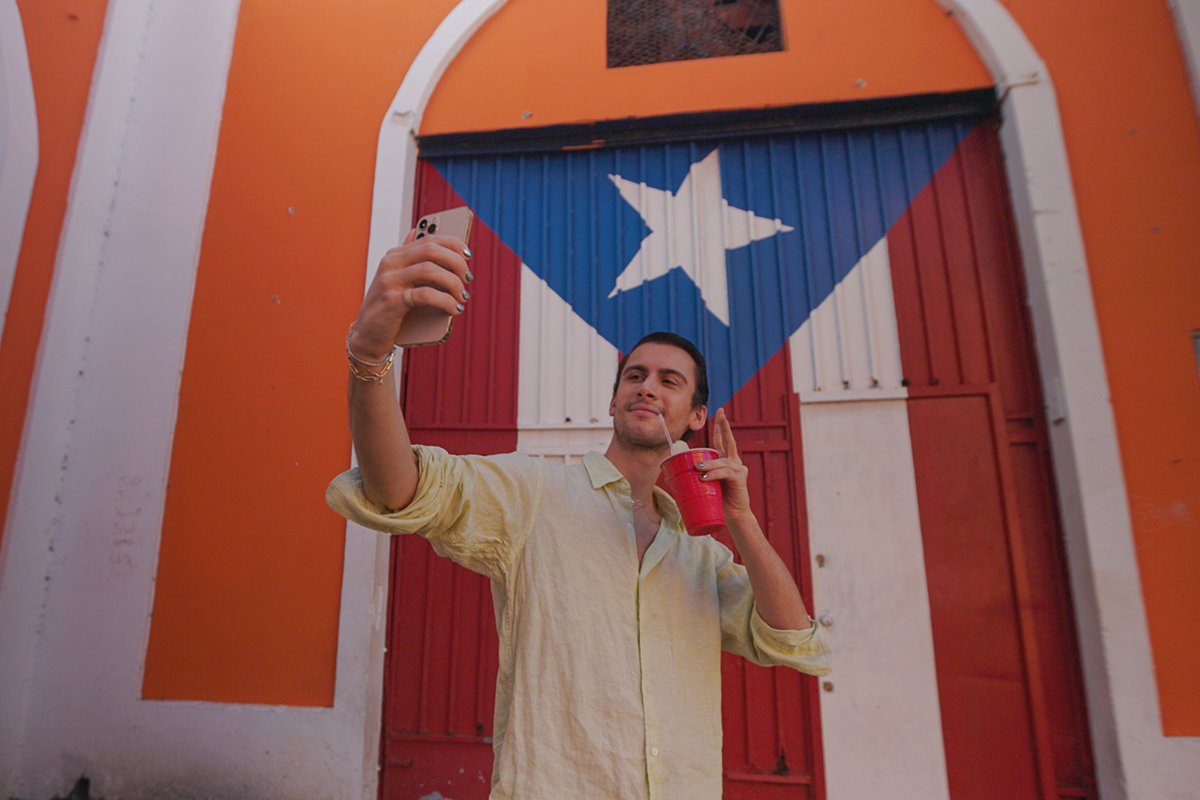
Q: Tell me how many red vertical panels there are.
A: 3